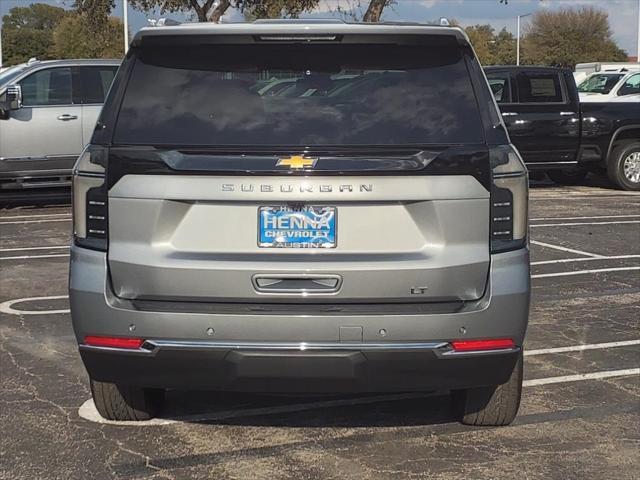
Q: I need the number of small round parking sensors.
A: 4